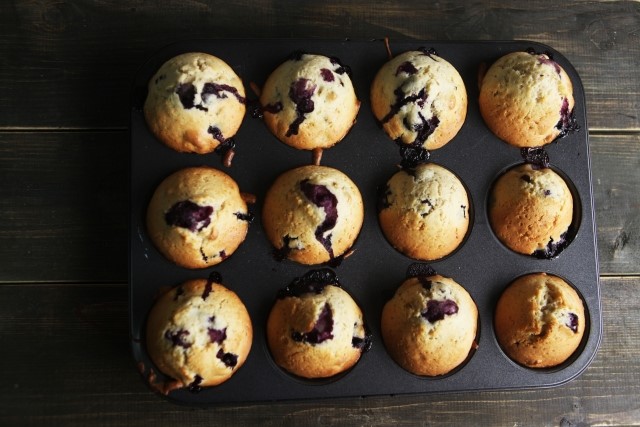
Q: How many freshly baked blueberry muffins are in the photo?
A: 12